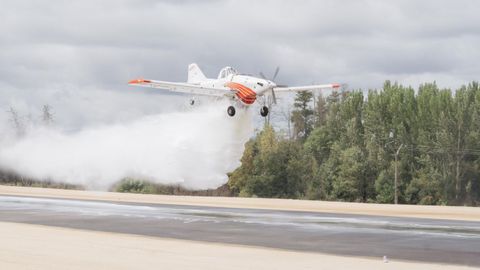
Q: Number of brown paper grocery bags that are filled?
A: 0